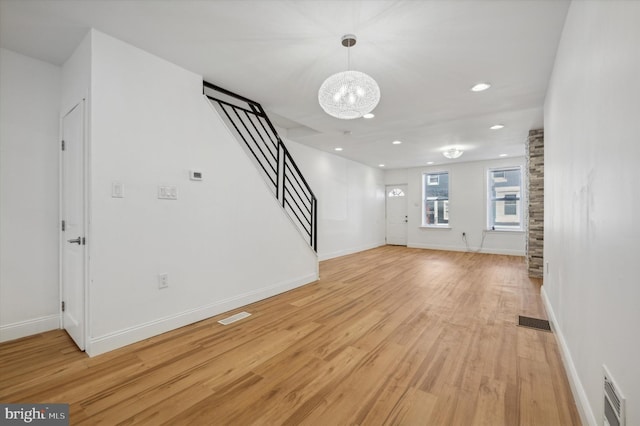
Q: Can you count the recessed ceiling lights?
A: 8